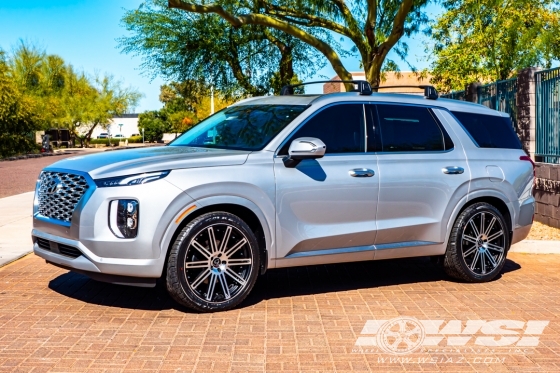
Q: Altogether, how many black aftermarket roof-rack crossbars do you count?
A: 2